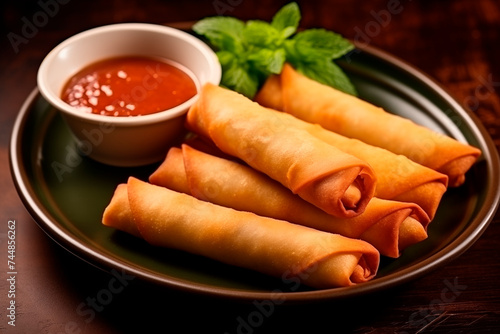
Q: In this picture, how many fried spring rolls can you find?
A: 5